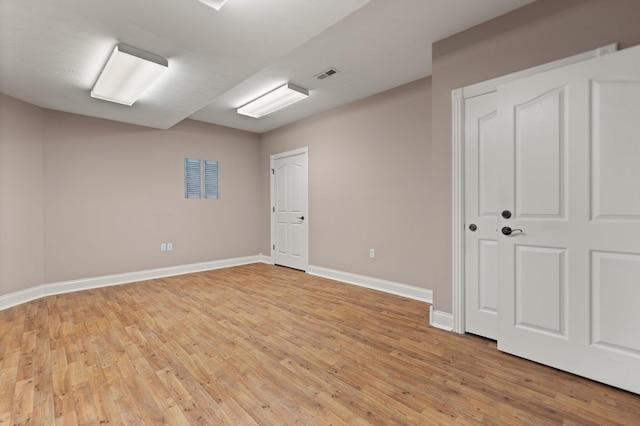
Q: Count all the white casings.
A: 2